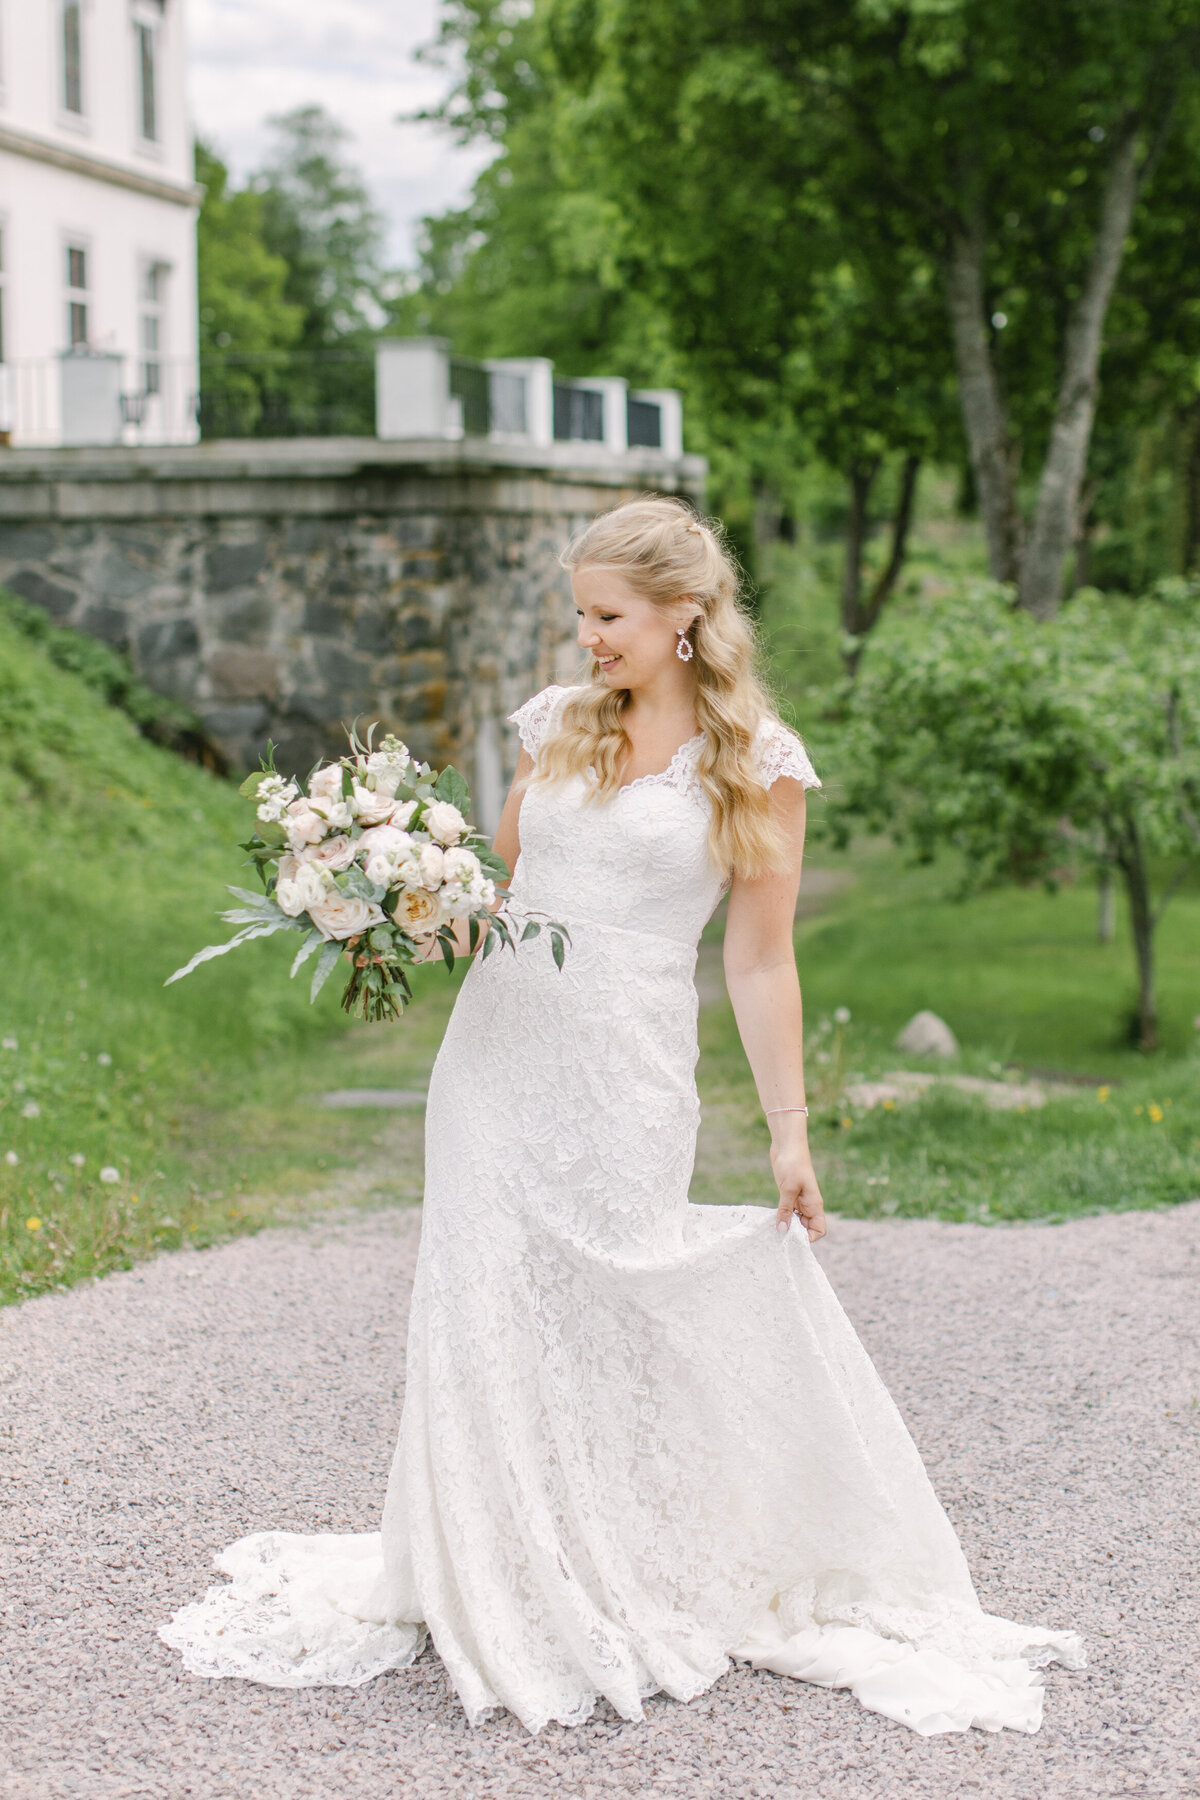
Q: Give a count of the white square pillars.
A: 5